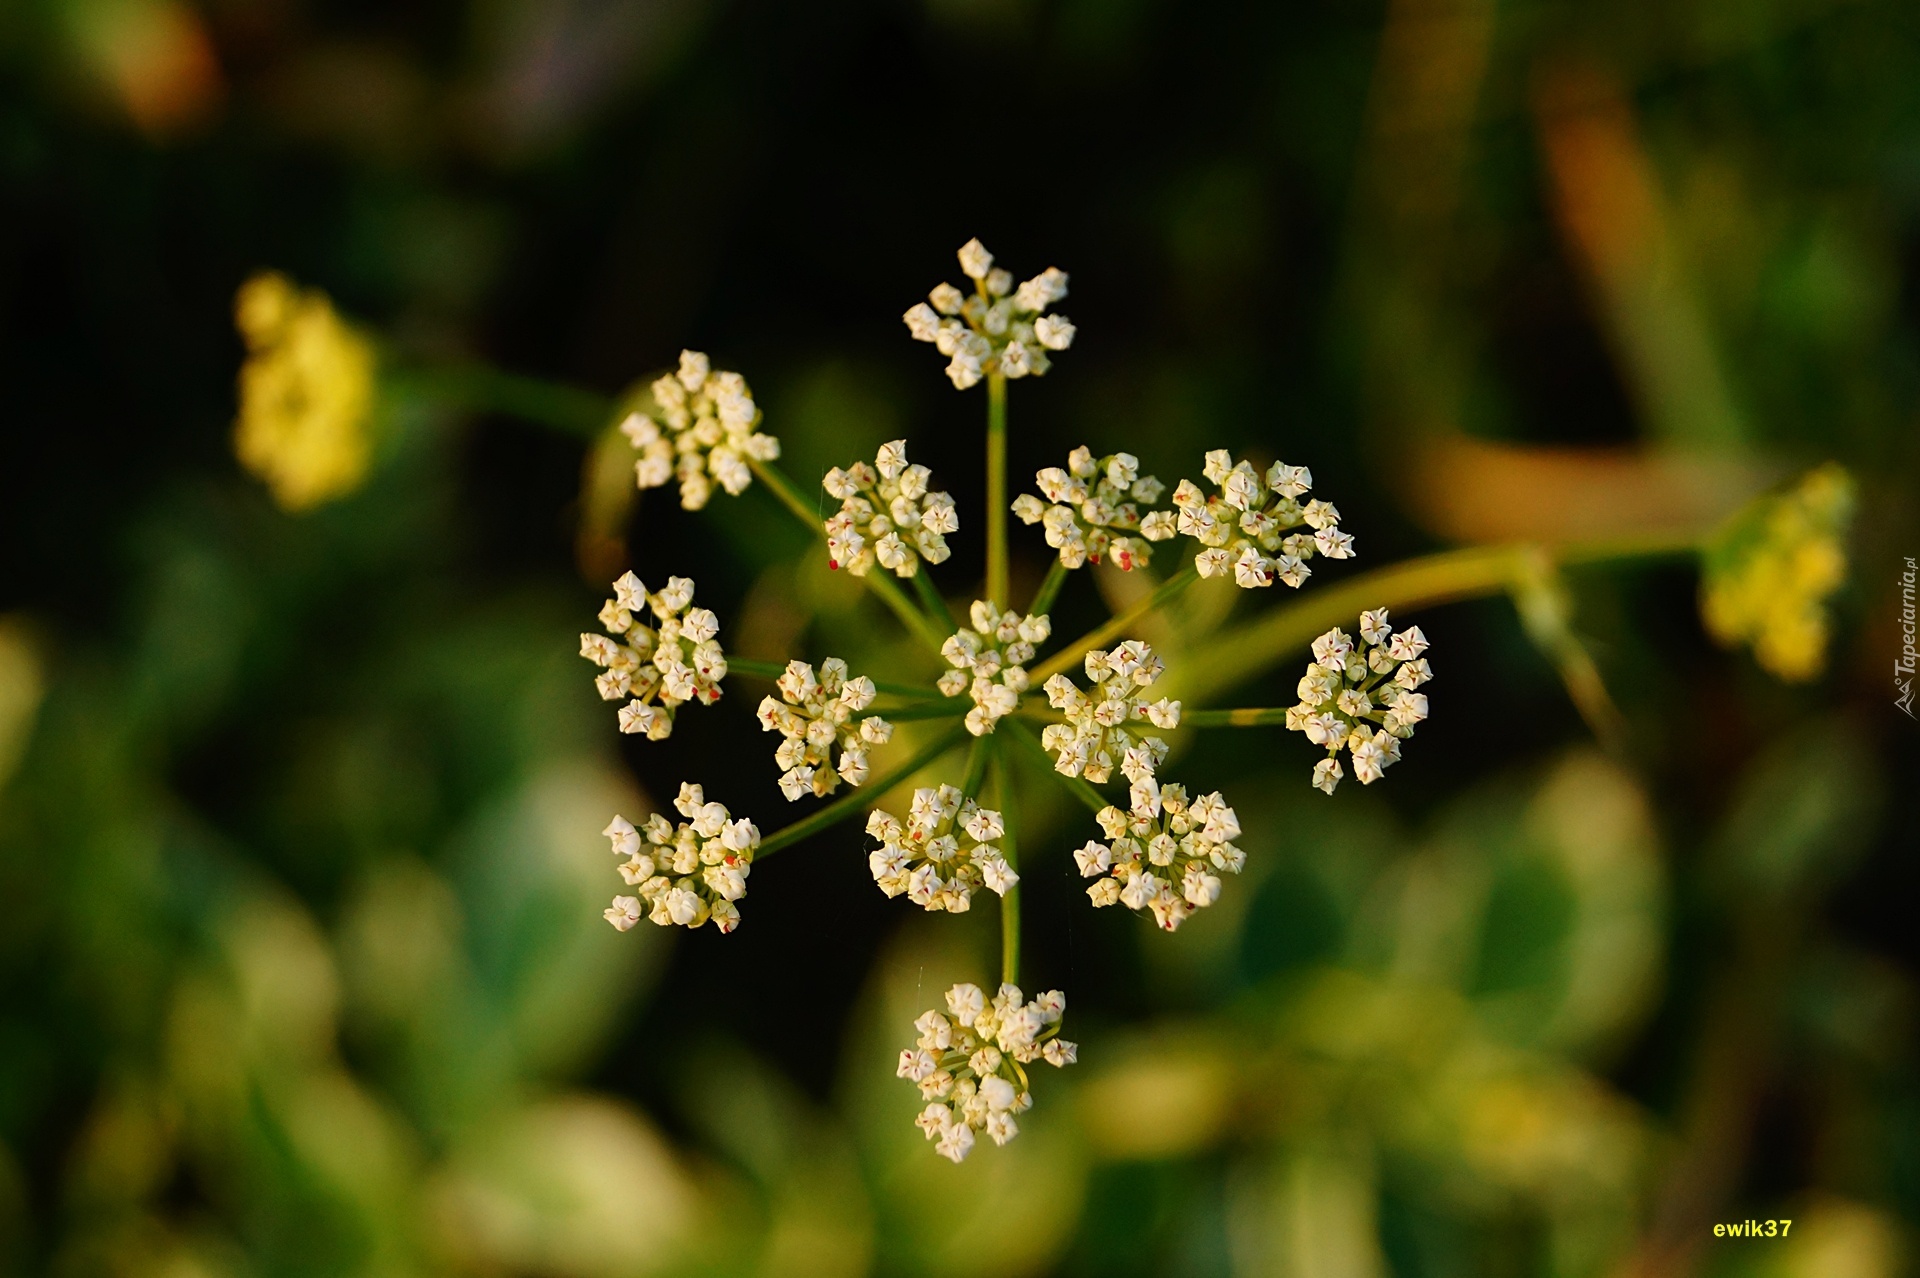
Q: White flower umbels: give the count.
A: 14